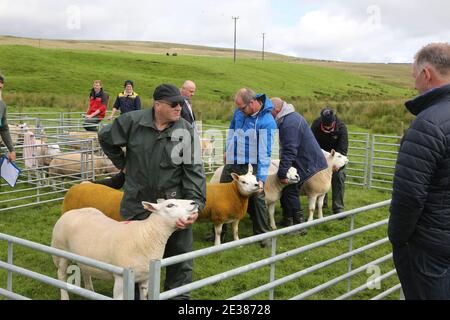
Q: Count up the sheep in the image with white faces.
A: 4